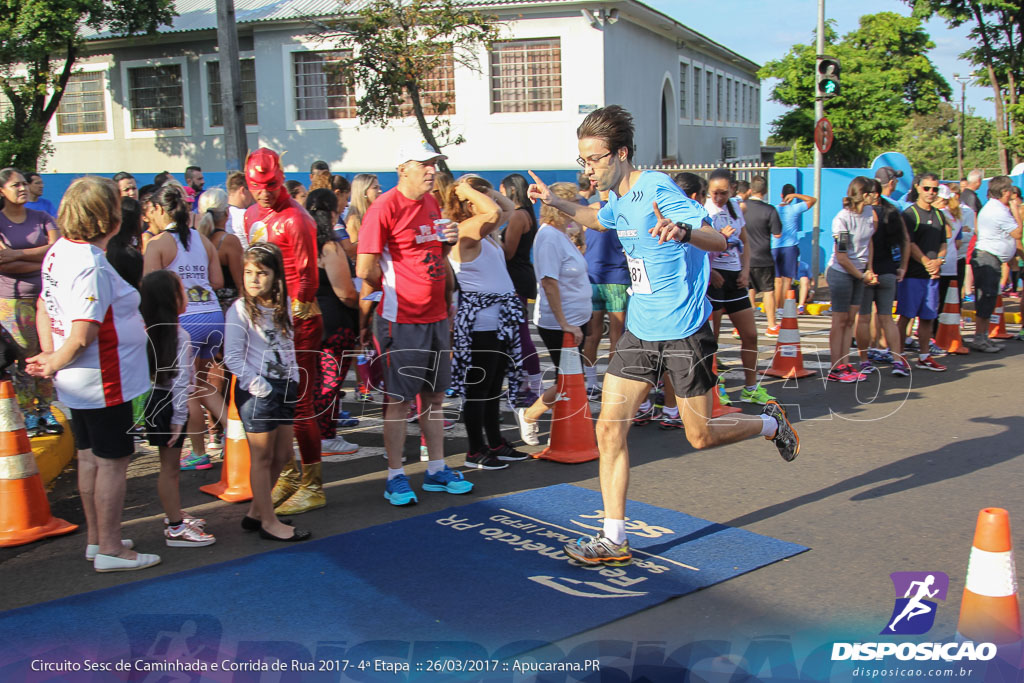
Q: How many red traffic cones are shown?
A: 8